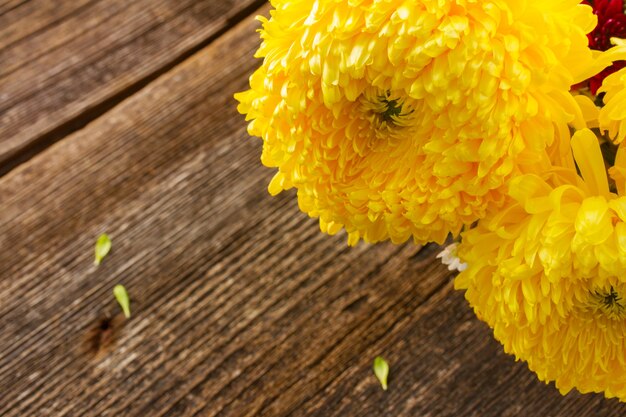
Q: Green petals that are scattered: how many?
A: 3